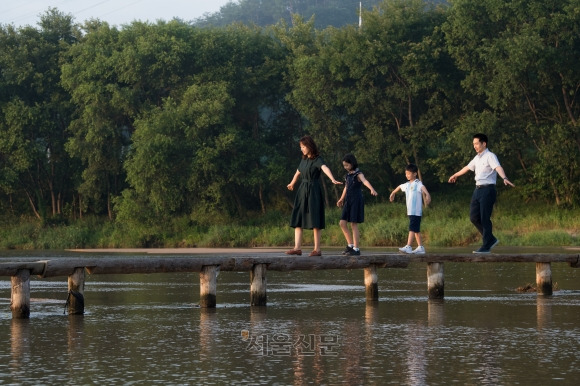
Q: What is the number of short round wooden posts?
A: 7